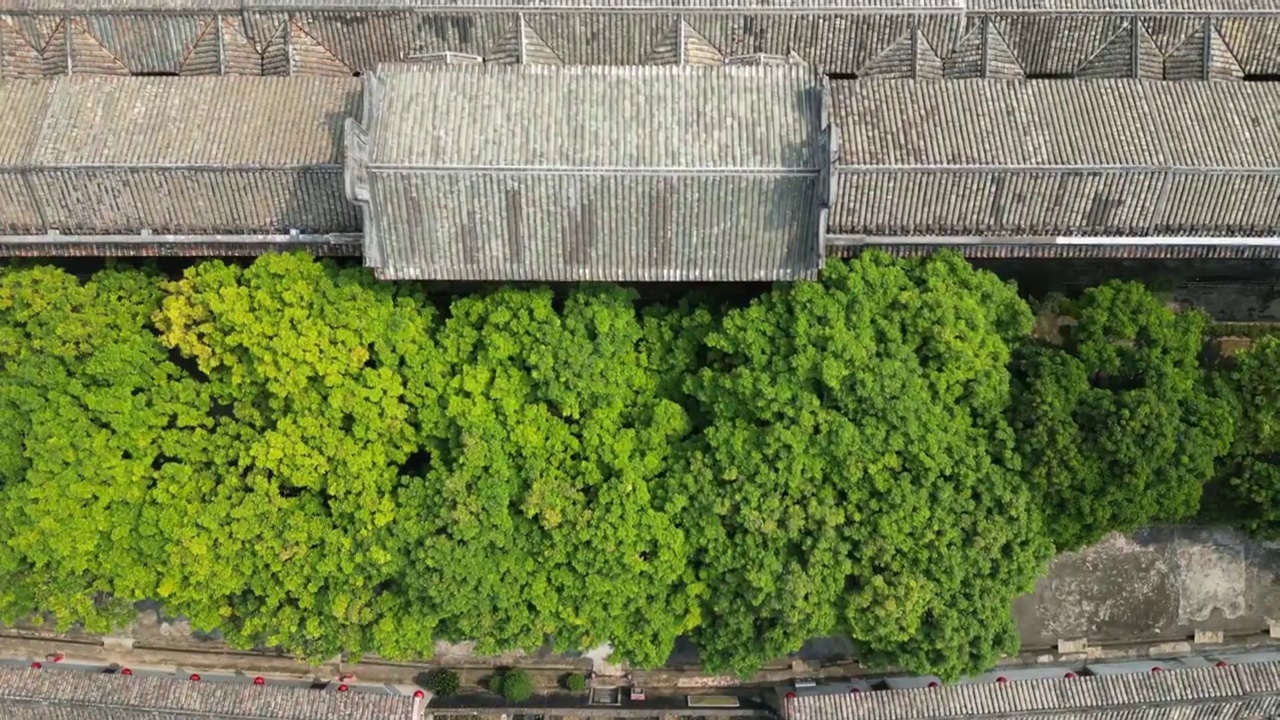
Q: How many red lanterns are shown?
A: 13